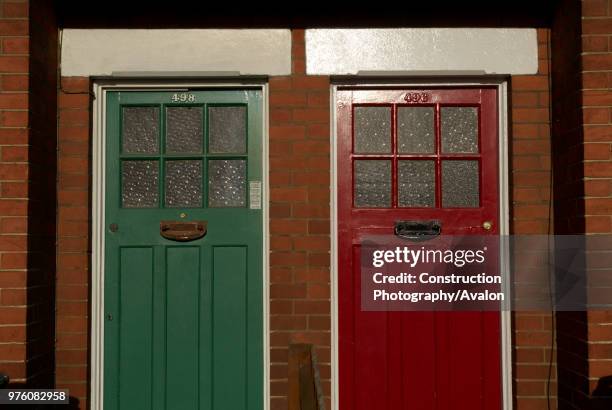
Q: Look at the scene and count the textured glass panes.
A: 12